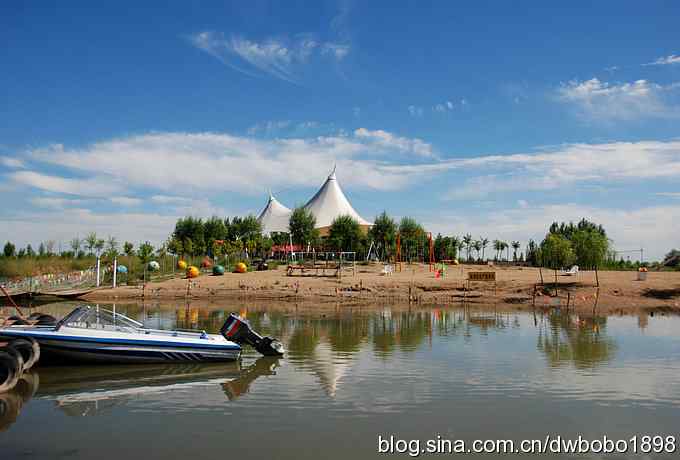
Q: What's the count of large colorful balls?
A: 7